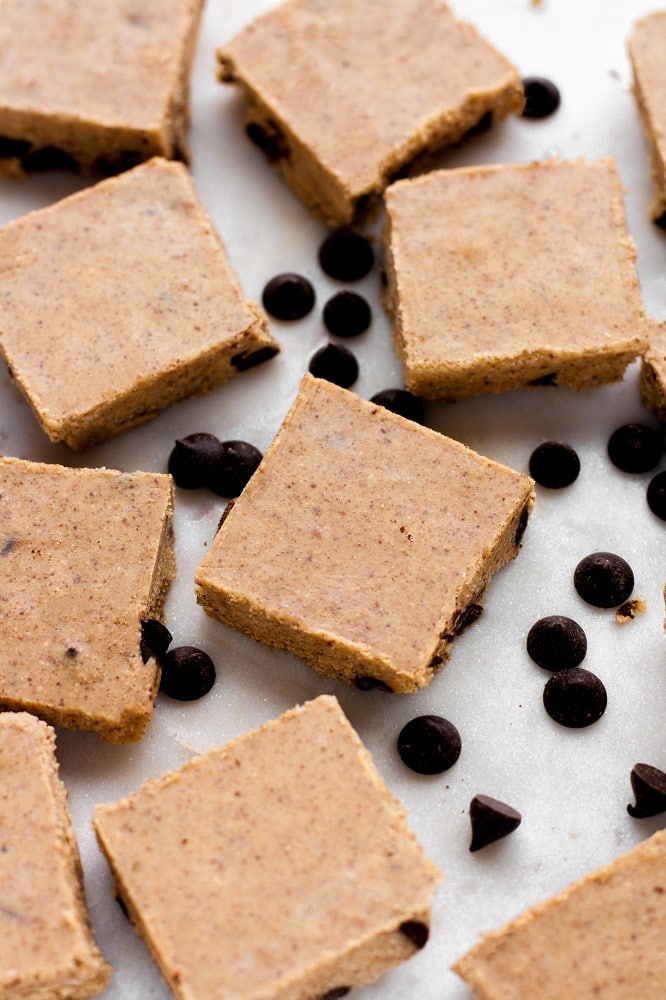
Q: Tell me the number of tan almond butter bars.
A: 11